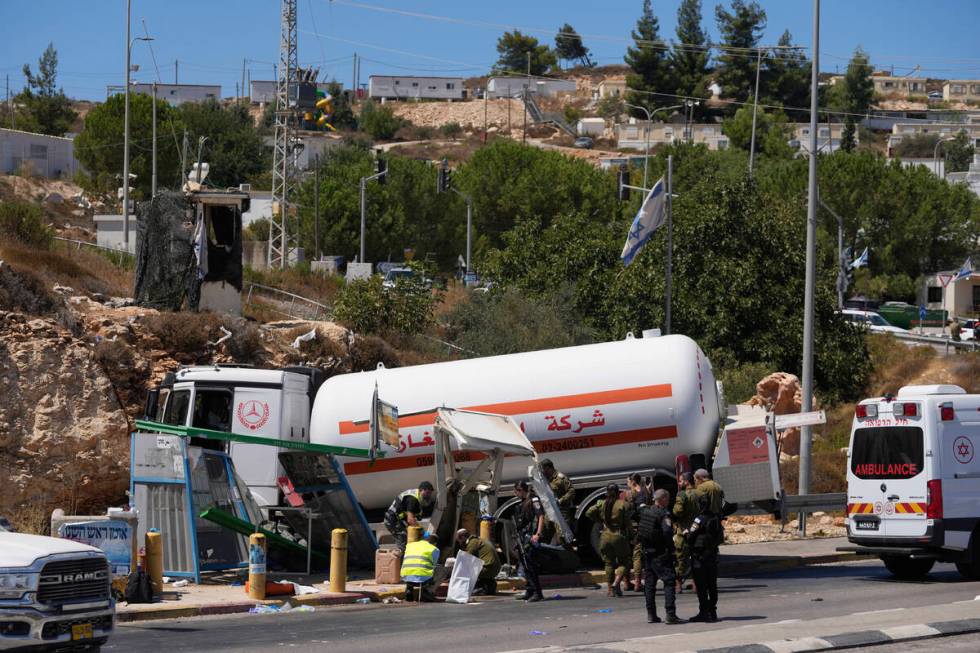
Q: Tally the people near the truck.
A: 11